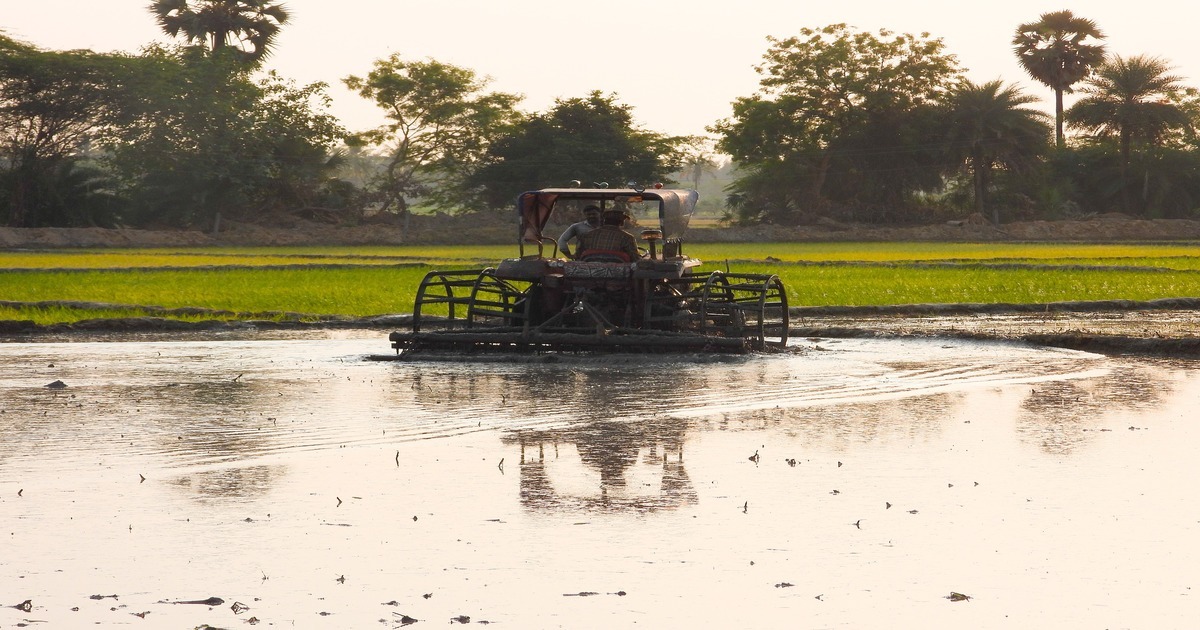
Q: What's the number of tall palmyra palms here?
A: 2